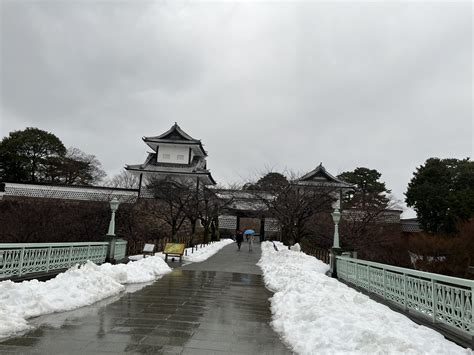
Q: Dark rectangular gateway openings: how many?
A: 1